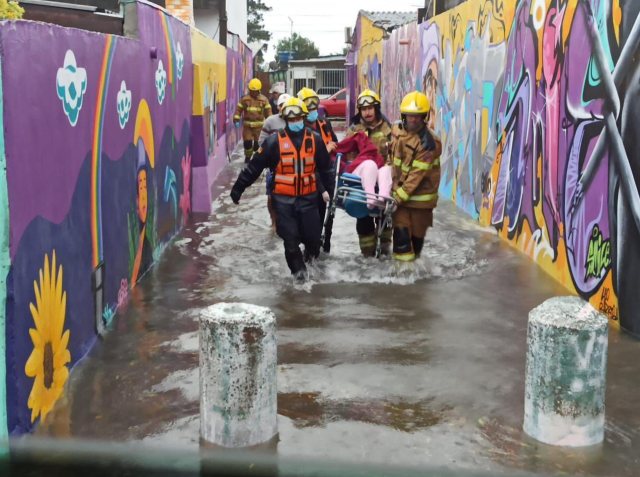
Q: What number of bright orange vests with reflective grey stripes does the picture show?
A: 2